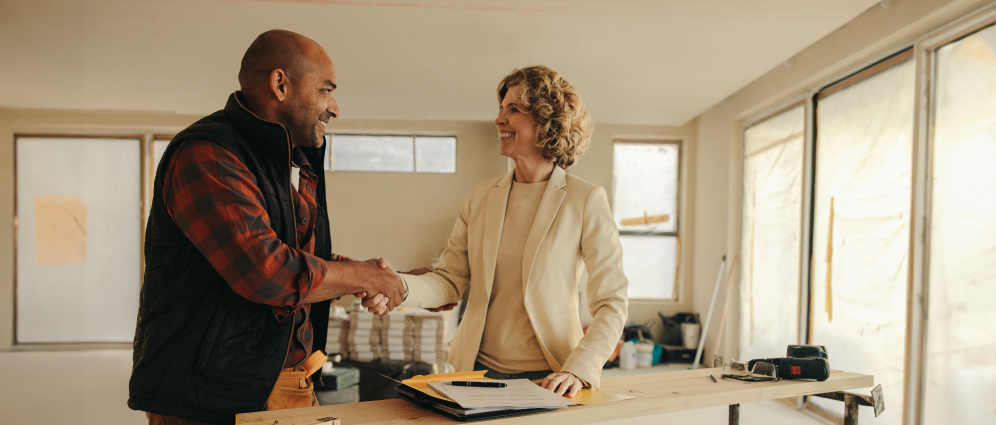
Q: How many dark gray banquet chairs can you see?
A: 0